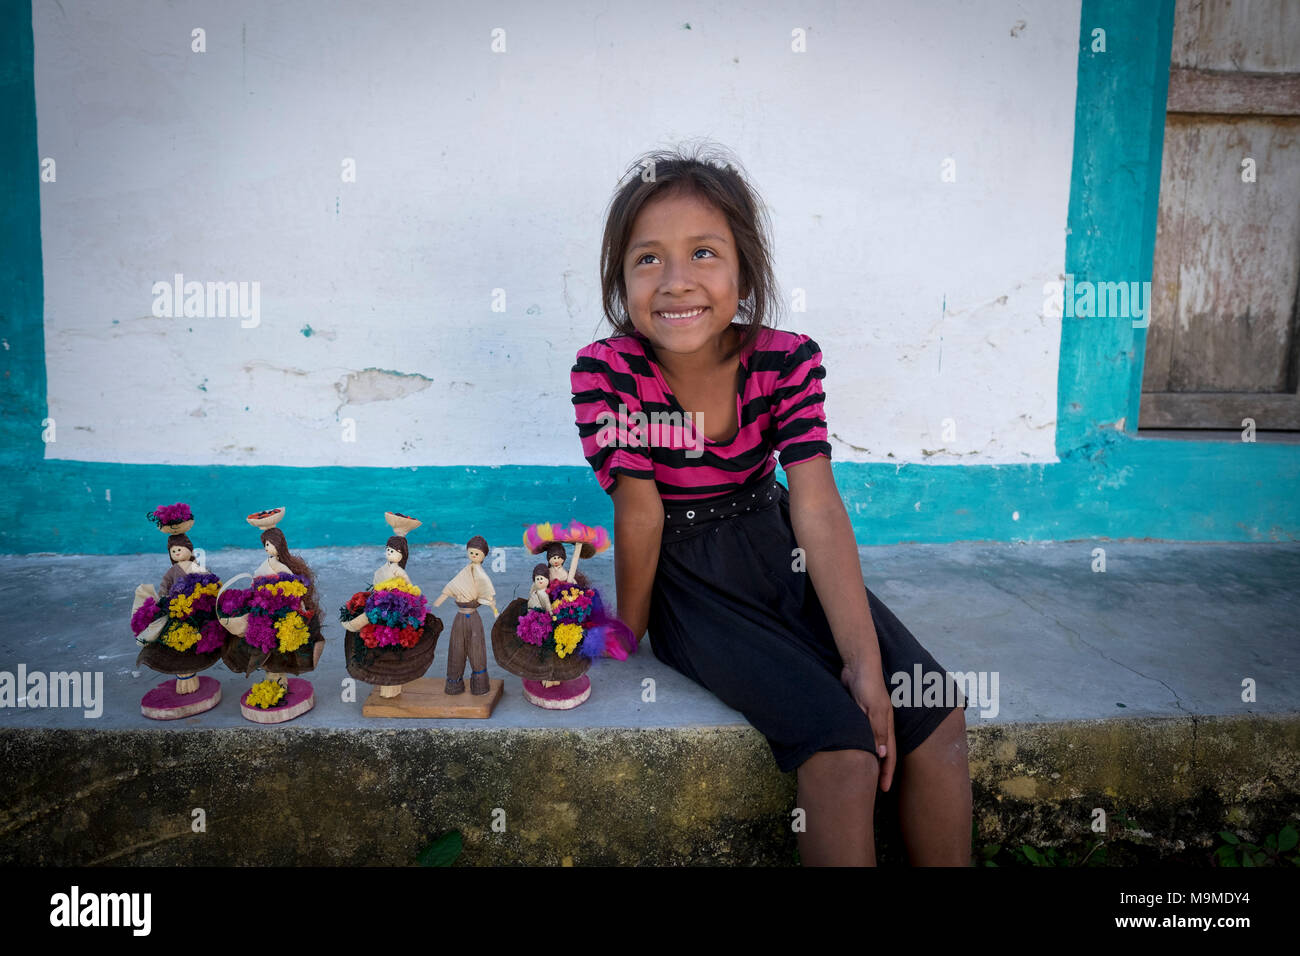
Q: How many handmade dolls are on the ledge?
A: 6